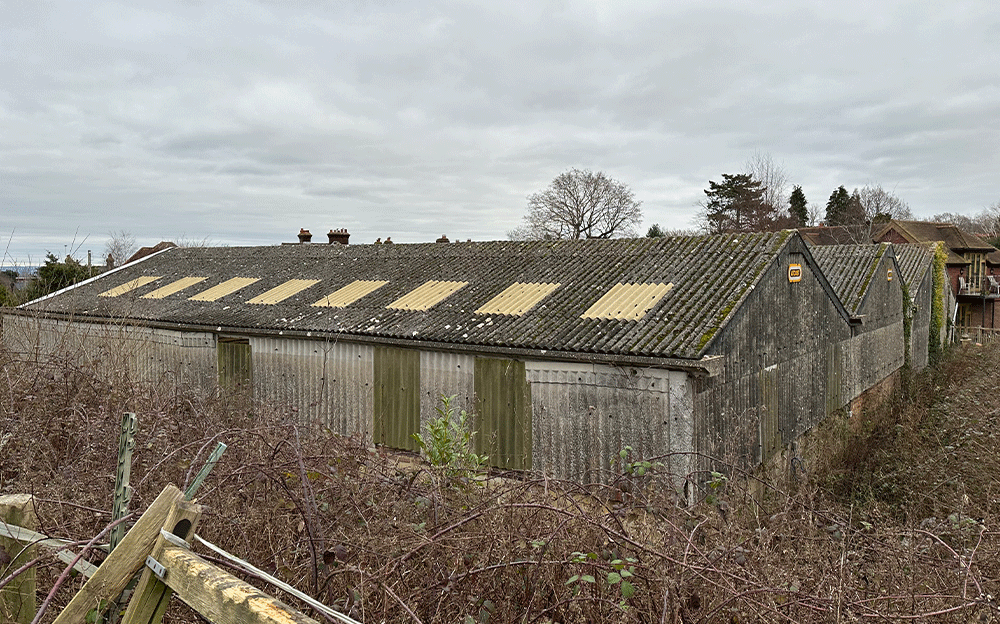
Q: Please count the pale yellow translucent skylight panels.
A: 8